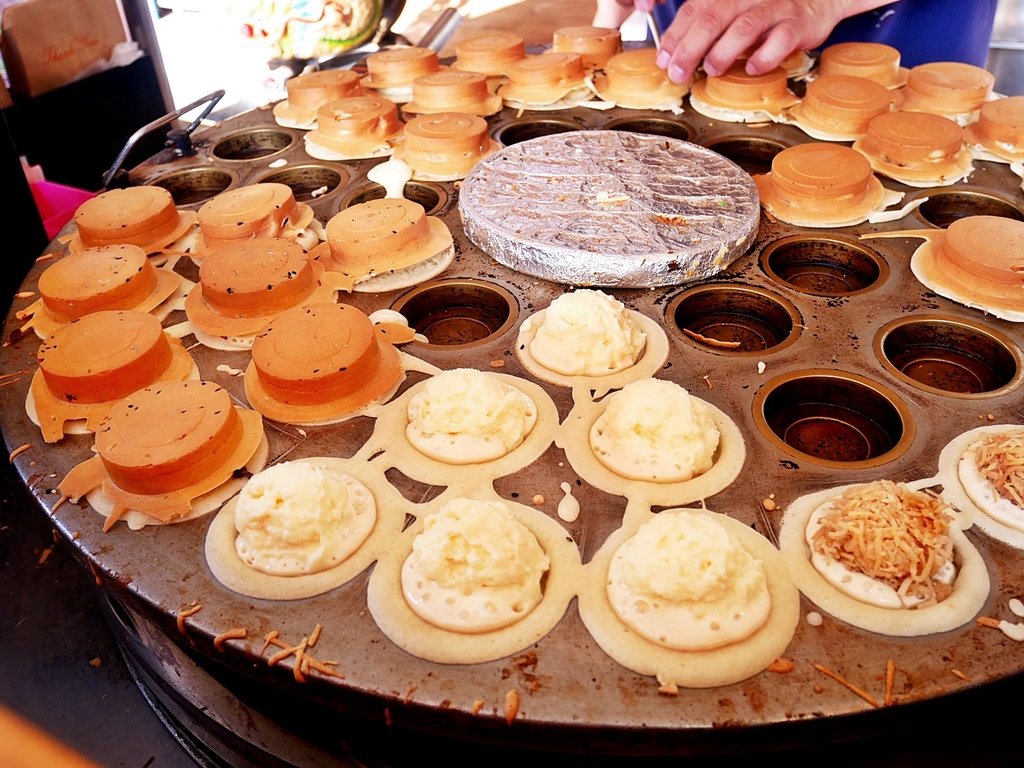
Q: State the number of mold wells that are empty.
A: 13